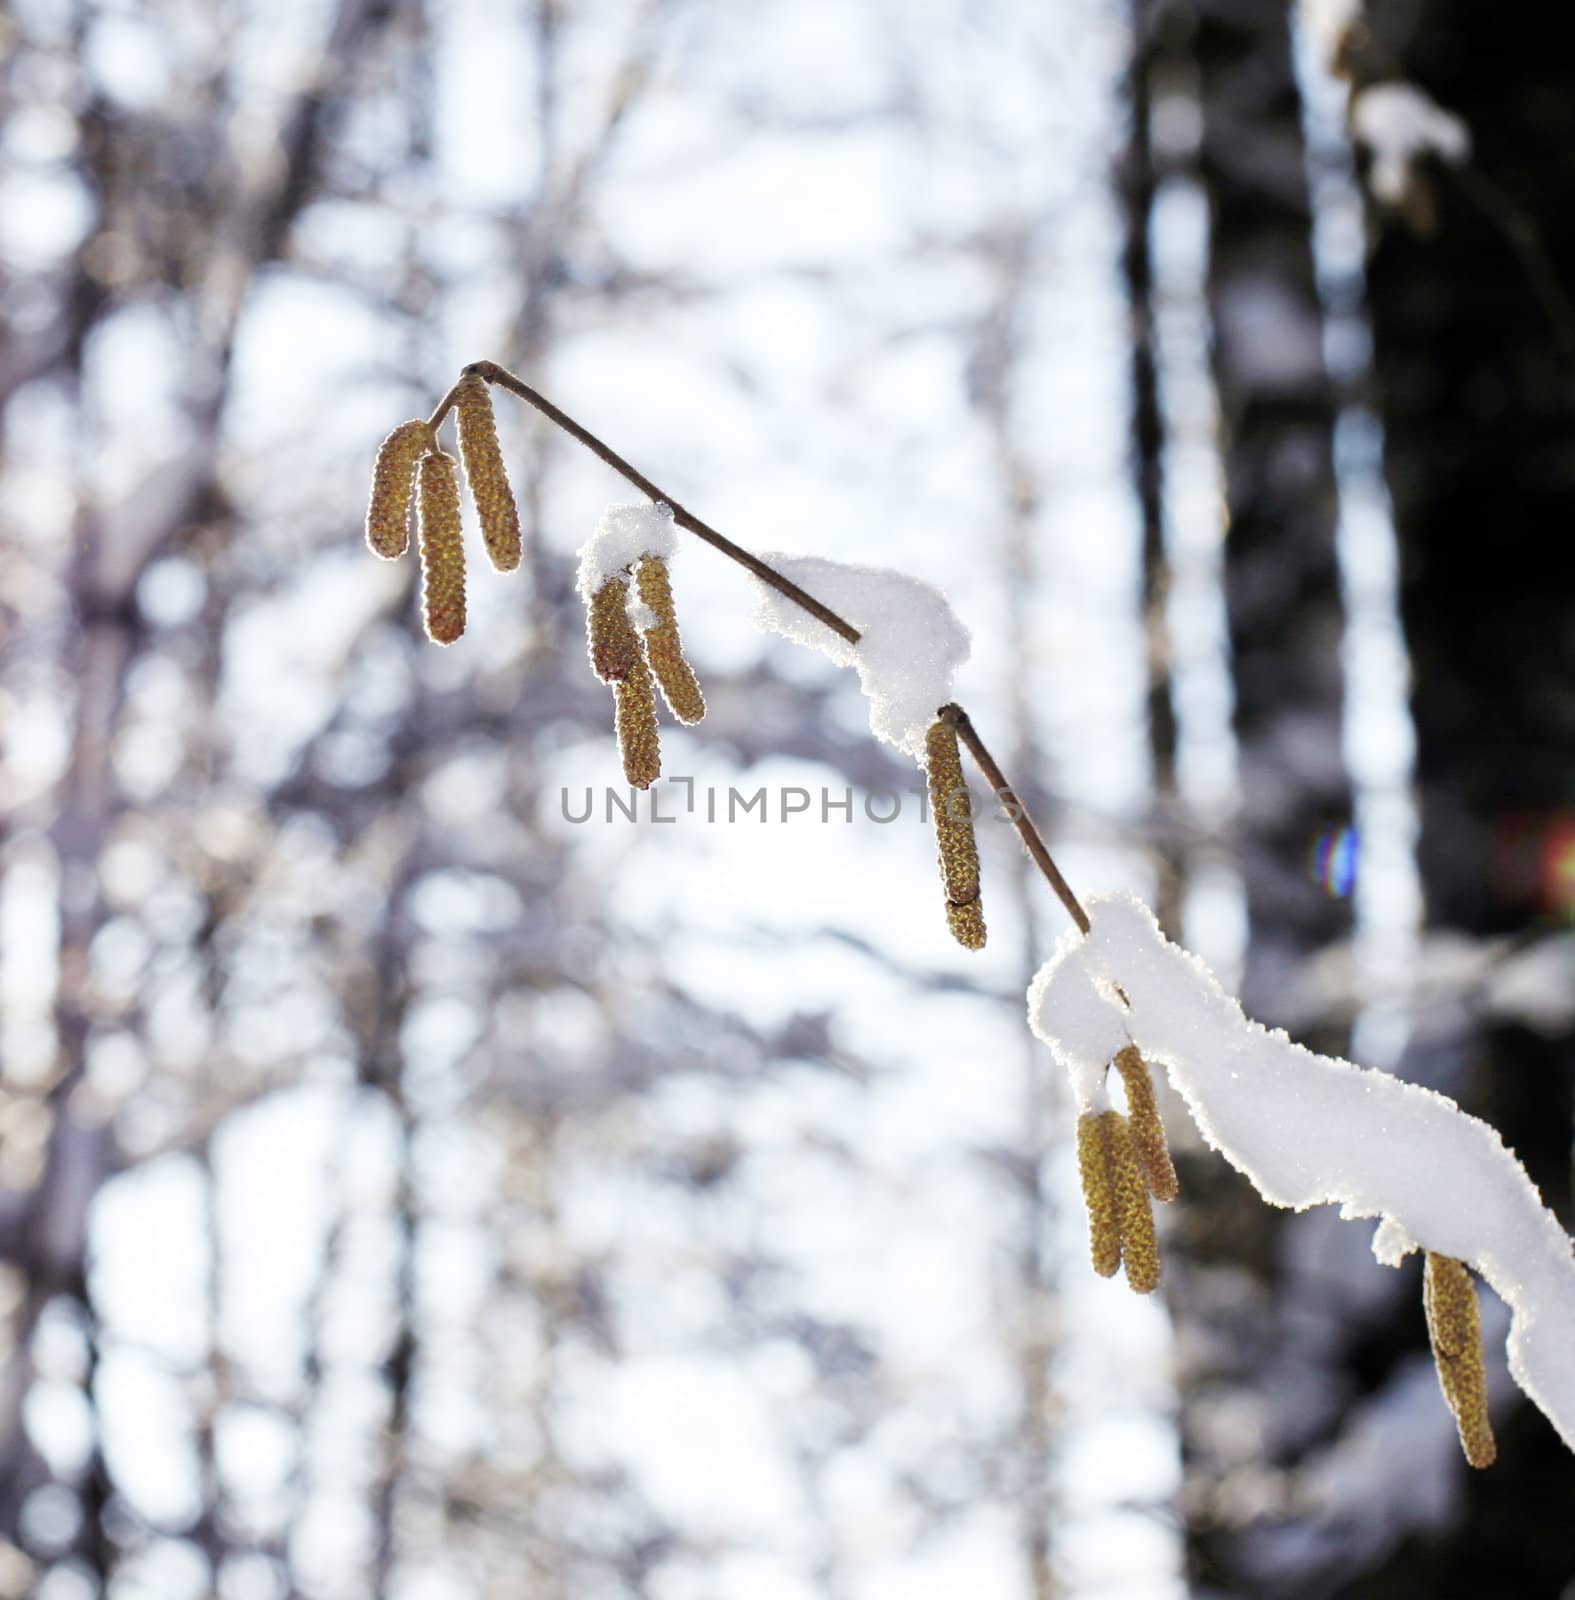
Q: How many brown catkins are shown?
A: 13